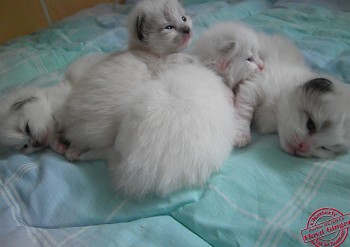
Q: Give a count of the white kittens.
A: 5